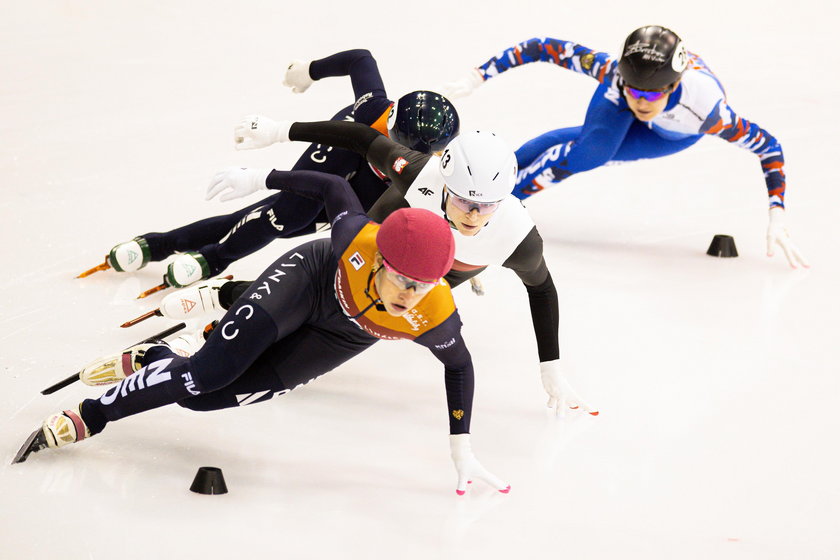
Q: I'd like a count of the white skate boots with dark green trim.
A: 2